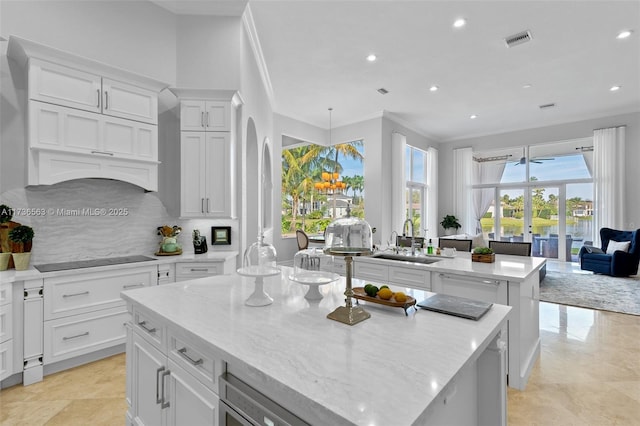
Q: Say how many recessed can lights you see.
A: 6